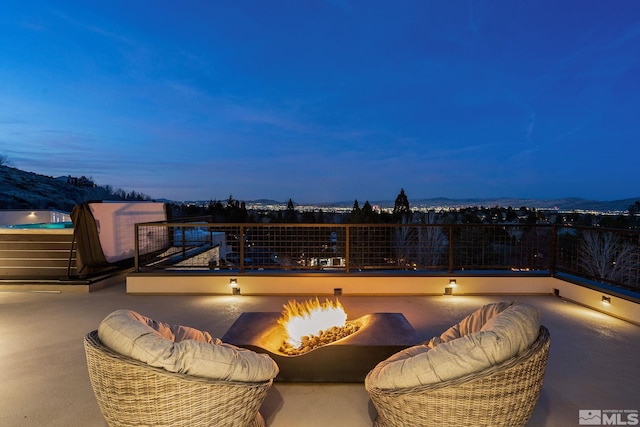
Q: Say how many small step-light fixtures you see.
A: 3